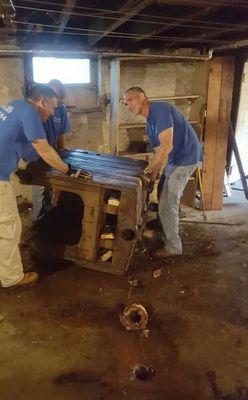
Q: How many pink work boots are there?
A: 0